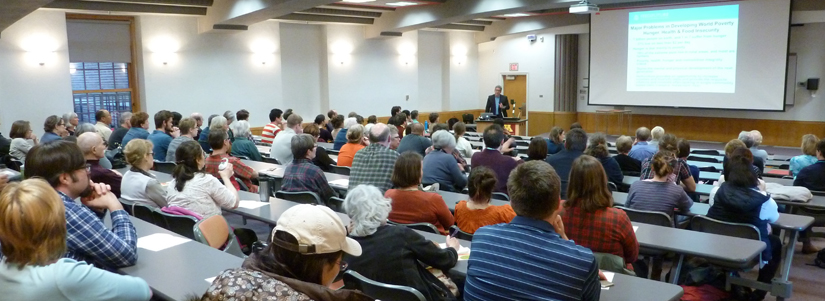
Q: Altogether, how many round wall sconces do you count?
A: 6